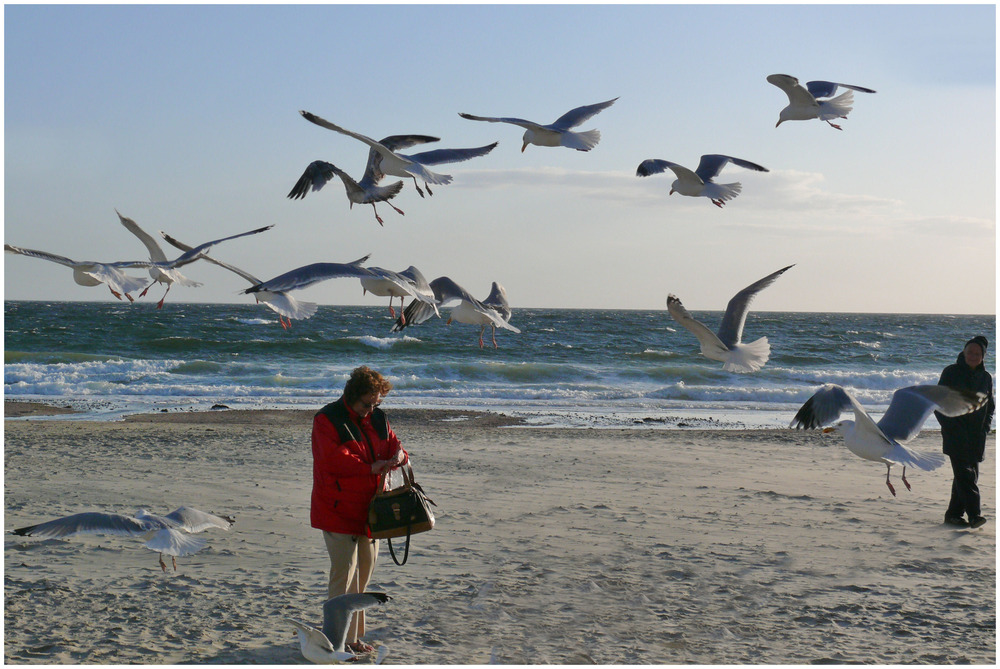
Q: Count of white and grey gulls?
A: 14